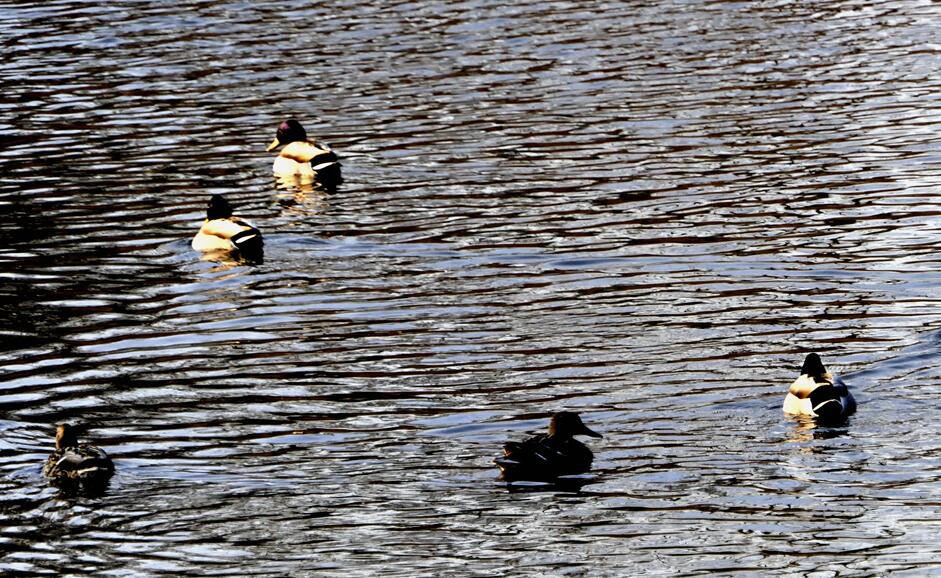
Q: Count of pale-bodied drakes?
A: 3